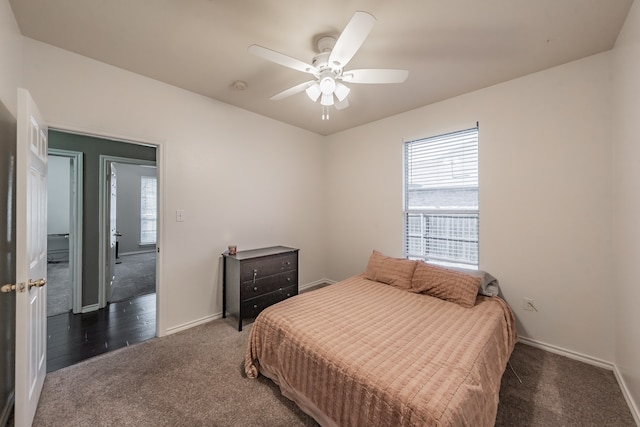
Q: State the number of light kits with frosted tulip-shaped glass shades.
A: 1